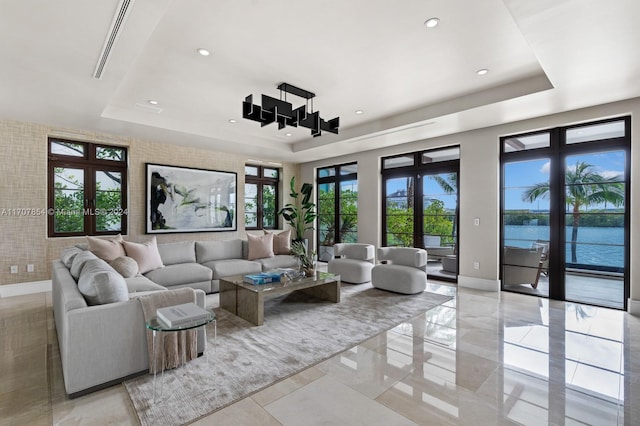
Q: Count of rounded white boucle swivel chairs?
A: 2